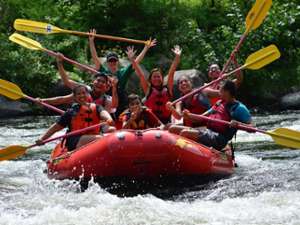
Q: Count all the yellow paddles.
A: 7